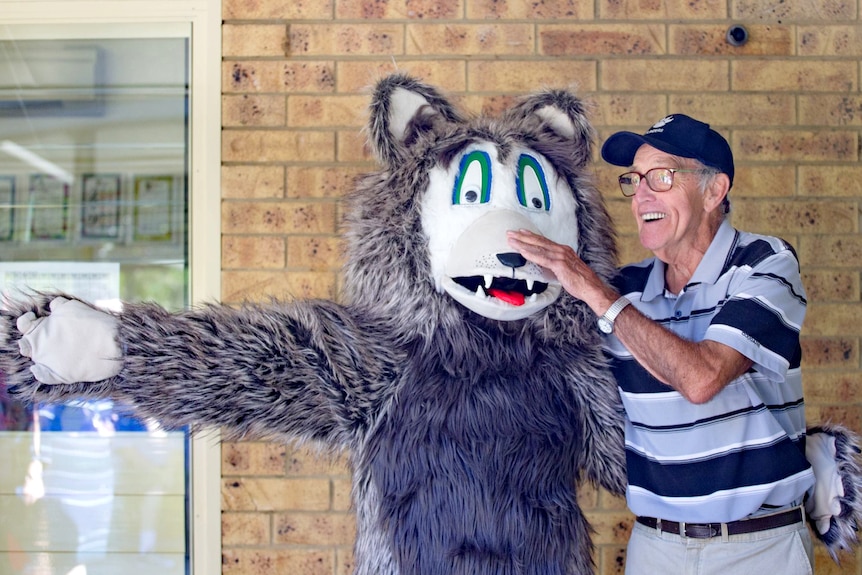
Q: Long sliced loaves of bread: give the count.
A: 0